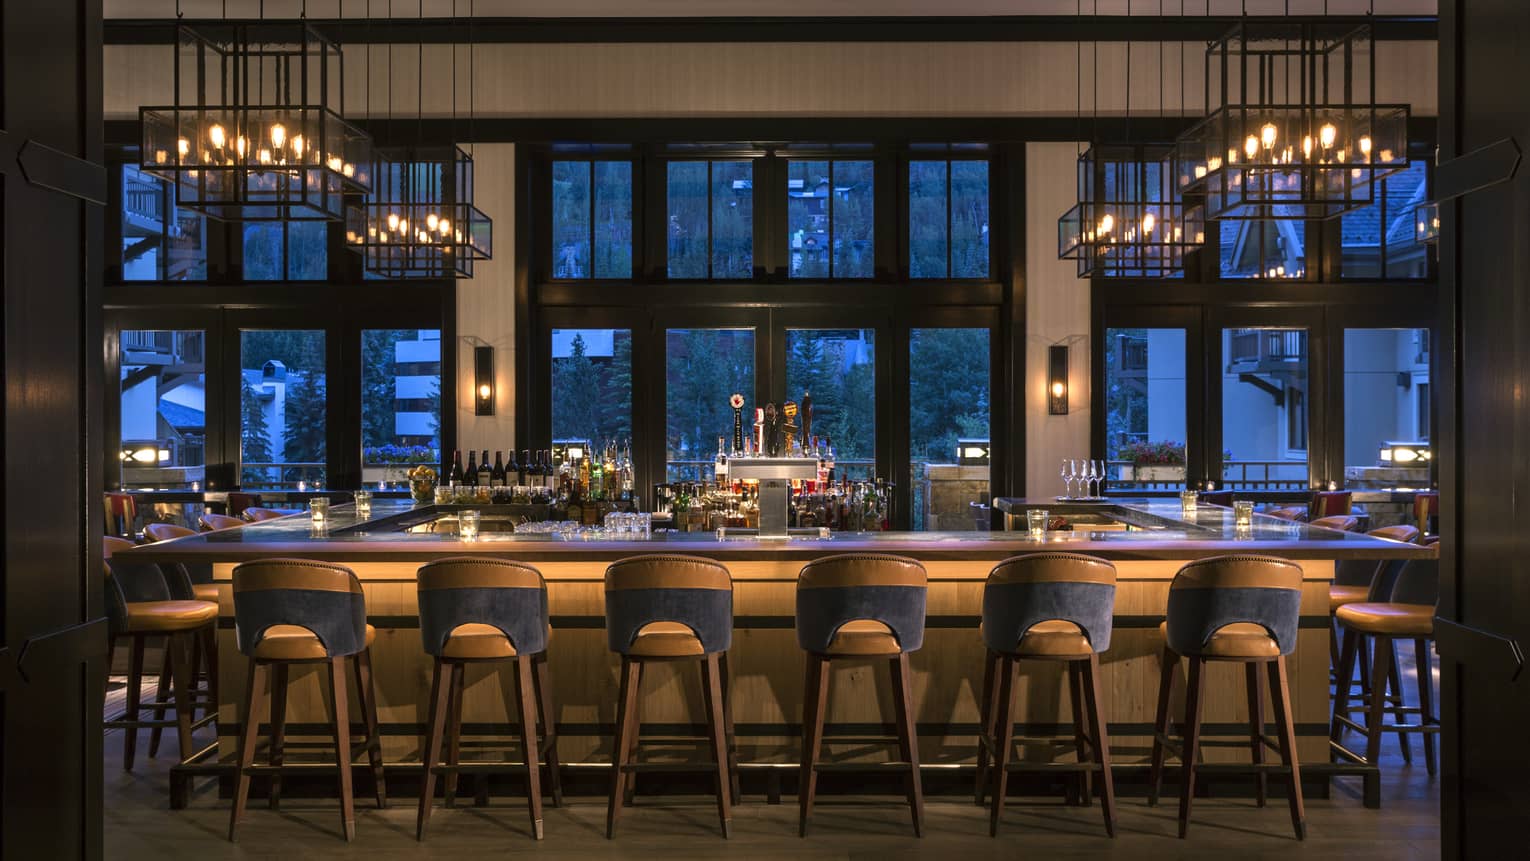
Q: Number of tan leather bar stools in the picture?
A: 14